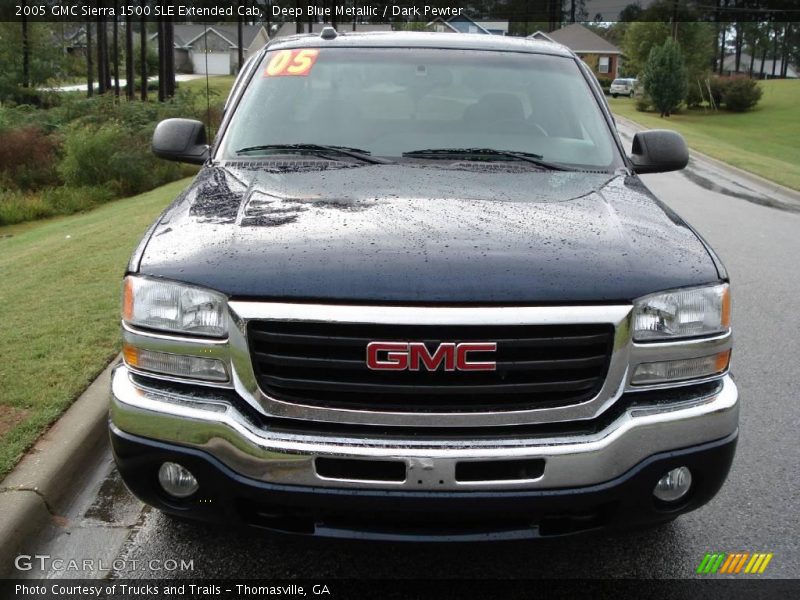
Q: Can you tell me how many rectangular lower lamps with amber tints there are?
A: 2